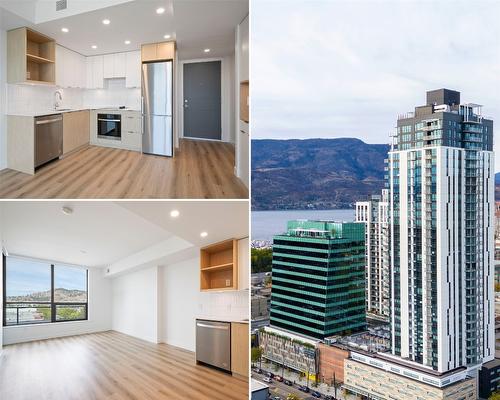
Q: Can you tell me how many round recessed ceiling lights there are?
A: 9